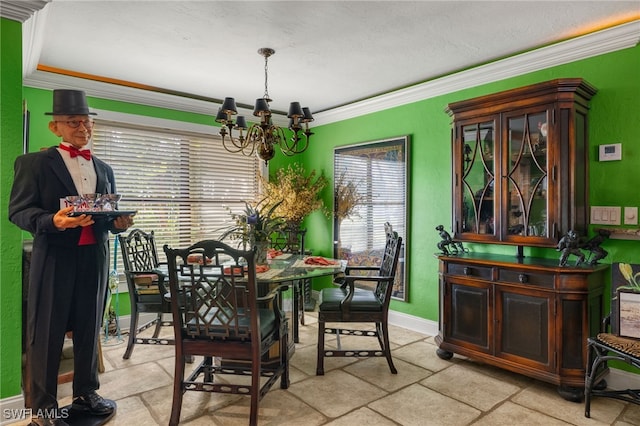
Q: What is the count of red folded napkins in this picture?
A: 4